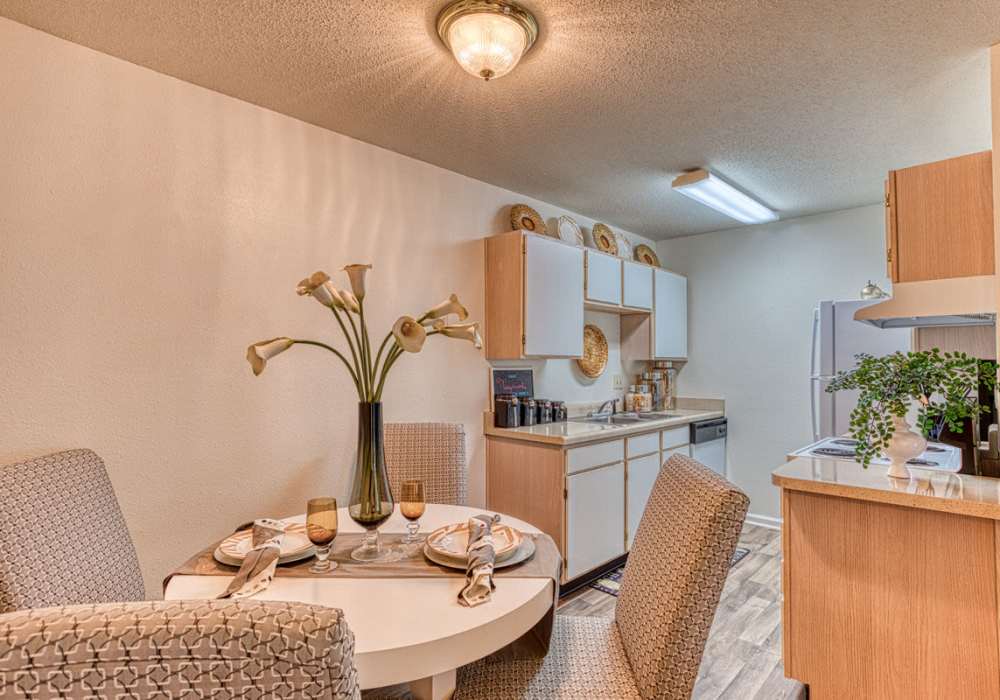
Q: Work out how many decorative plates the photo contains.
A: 6